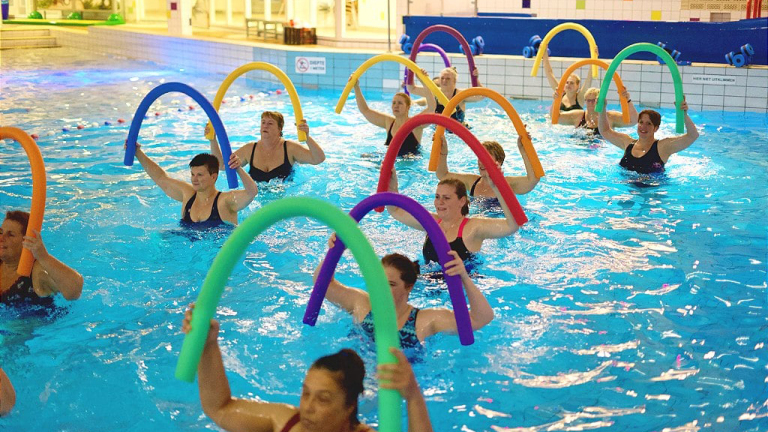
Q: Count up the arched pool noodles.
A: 13